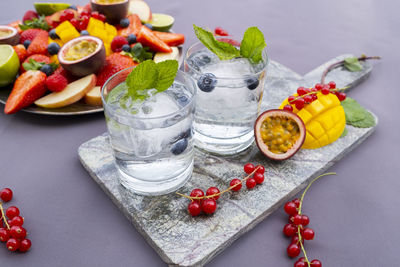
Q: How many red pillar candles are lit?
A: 0